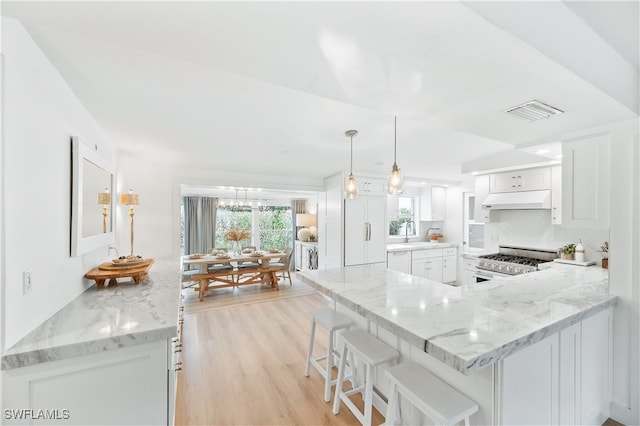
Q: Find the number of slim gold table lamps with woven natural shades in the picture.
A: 1